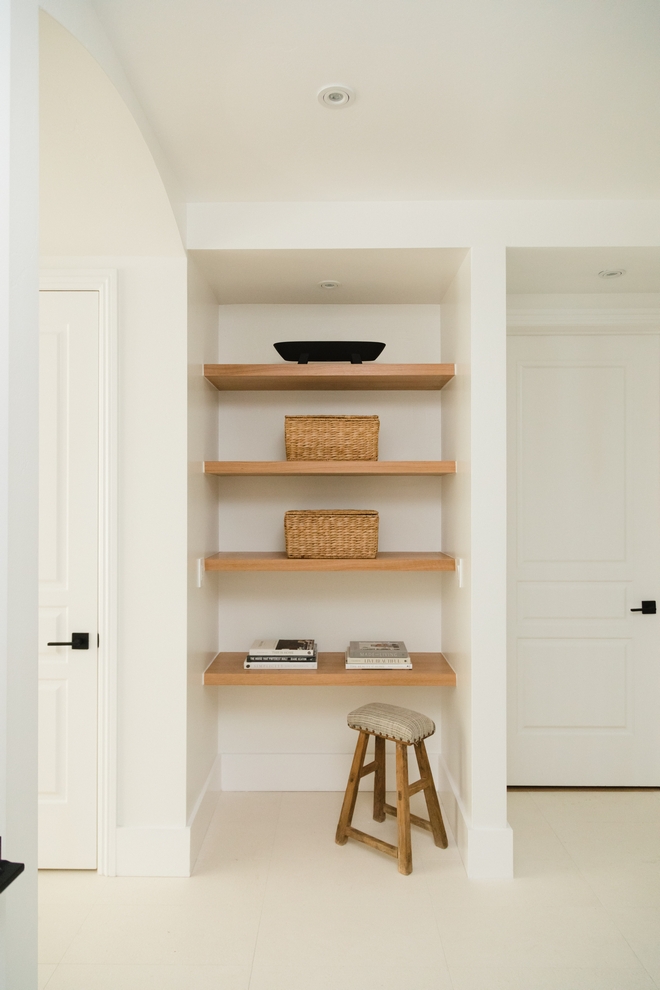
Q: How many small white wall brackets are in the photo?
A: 2